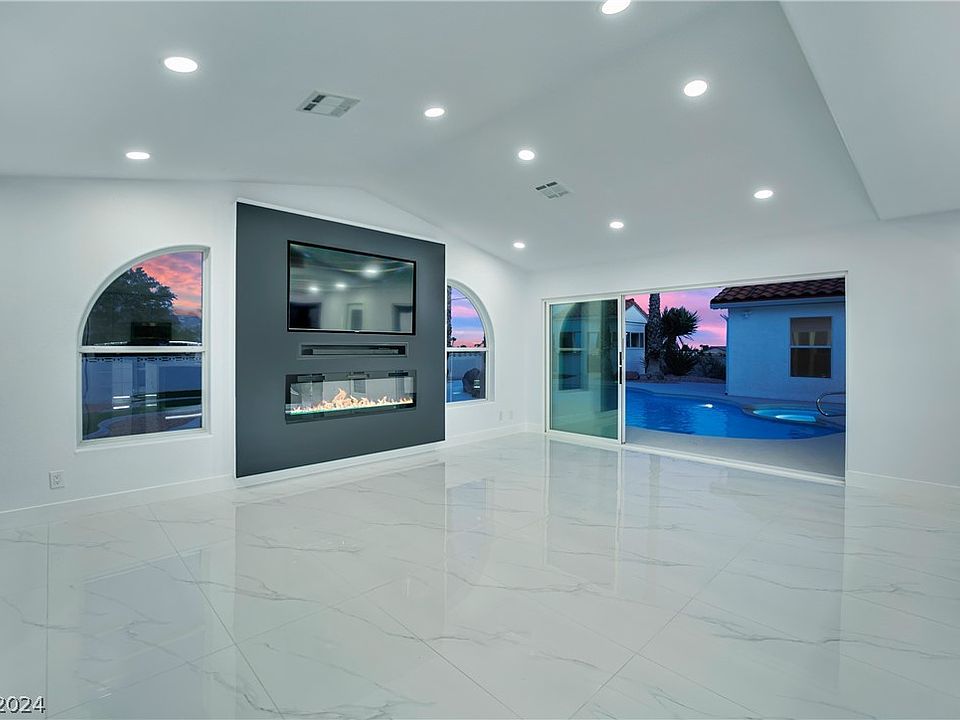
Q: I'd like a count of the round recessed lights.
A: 9